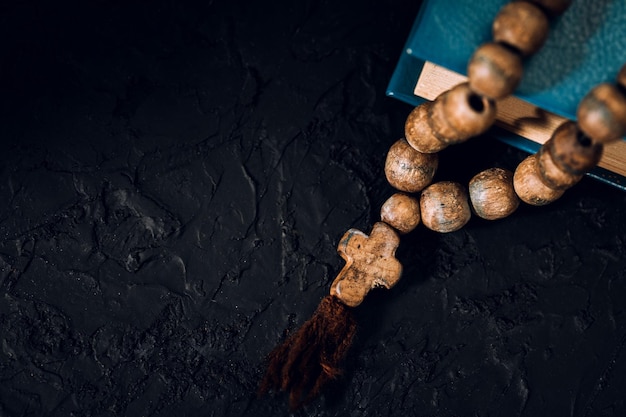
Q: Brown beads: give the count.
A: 15